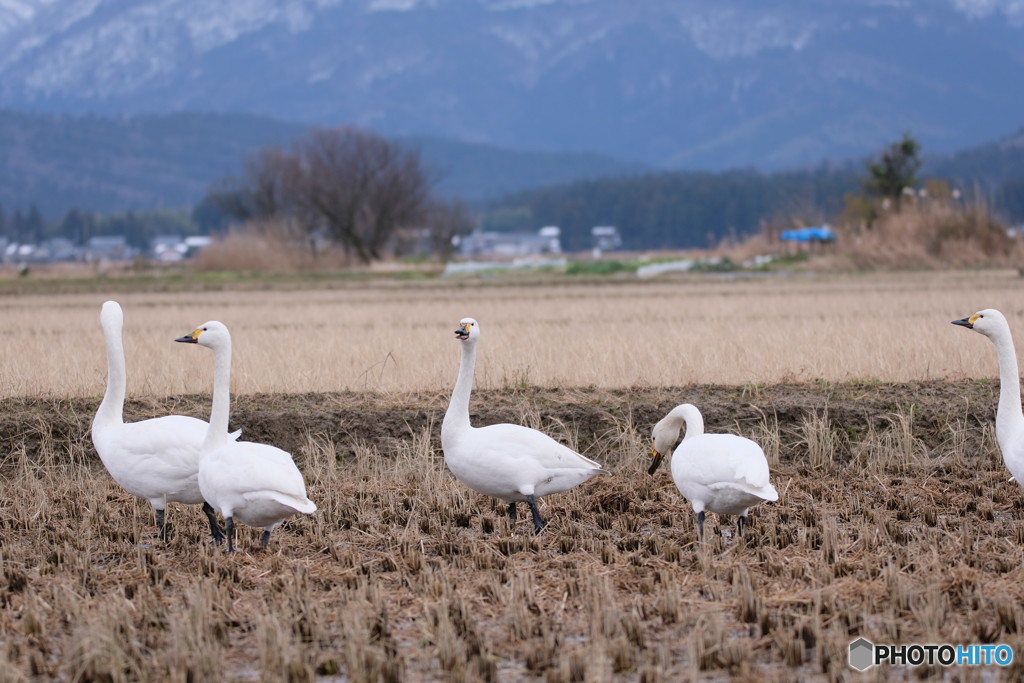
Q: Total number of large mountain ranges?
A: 1